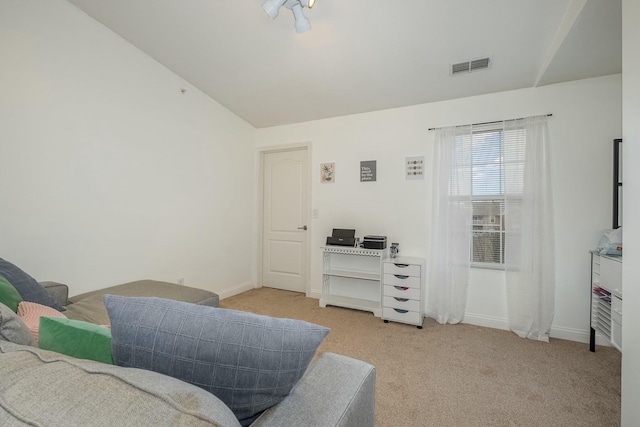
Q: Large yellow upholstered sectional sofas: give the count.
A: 0